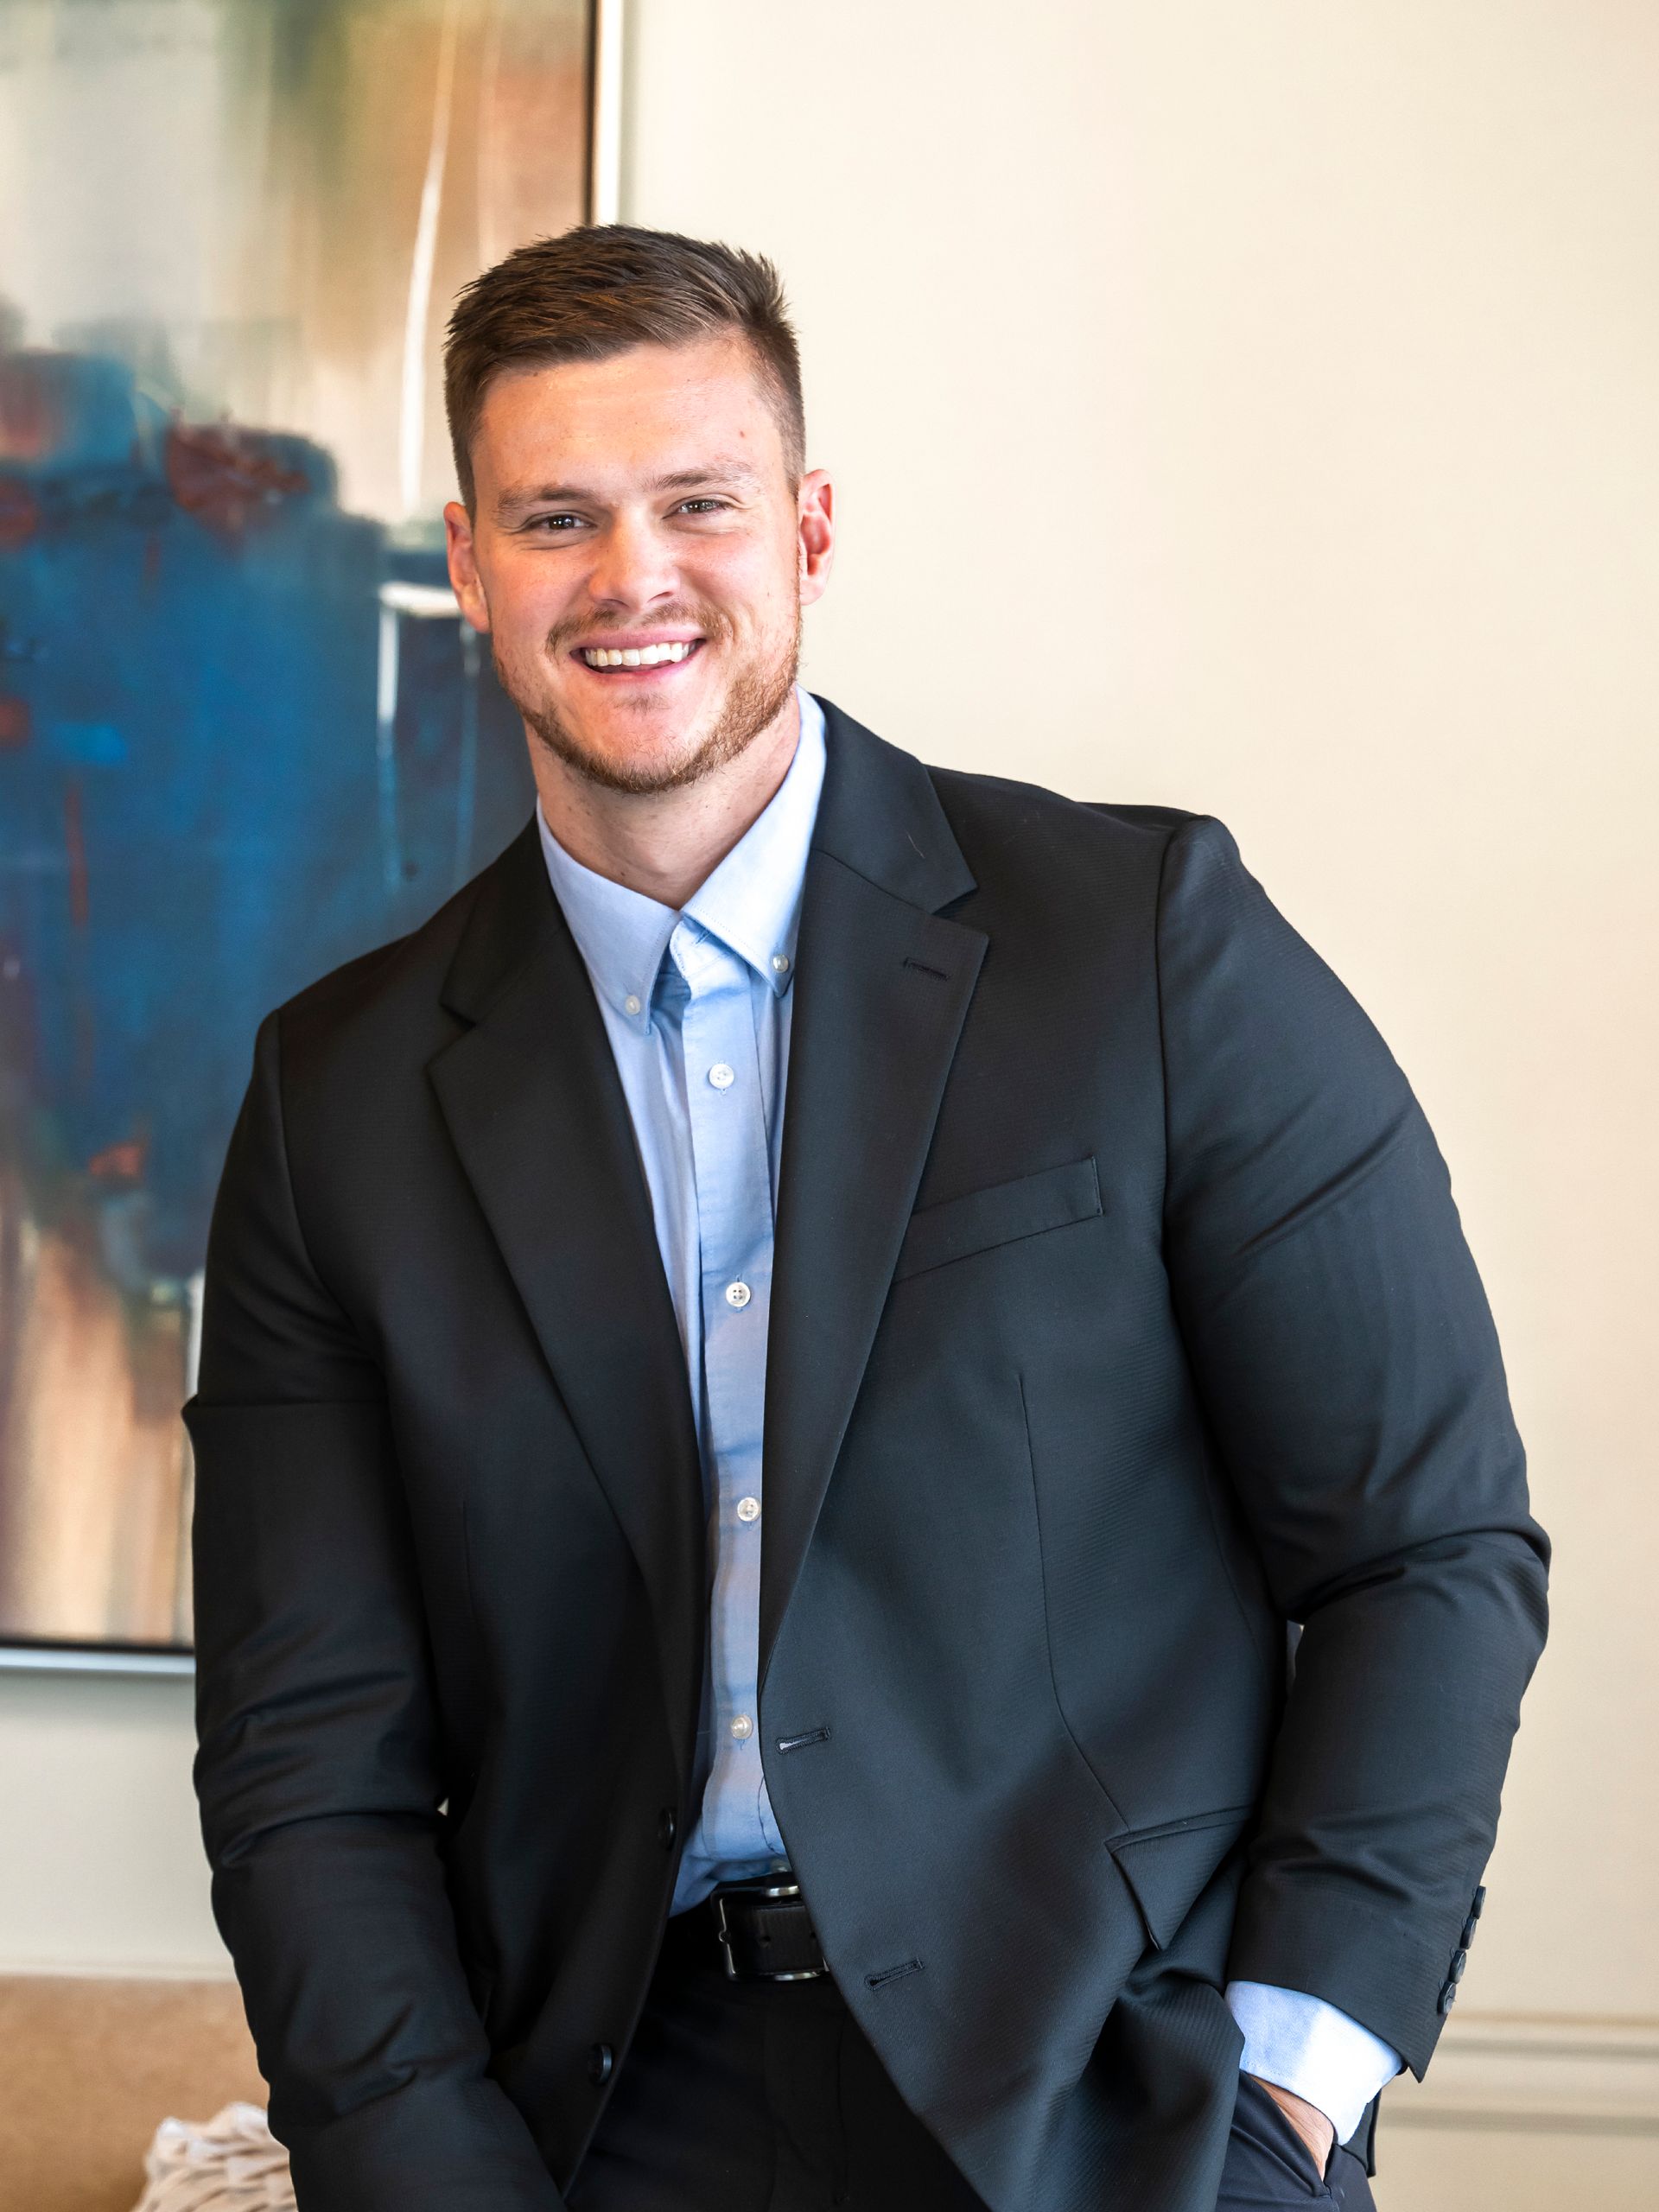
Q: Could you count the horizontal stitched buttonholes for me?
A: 3